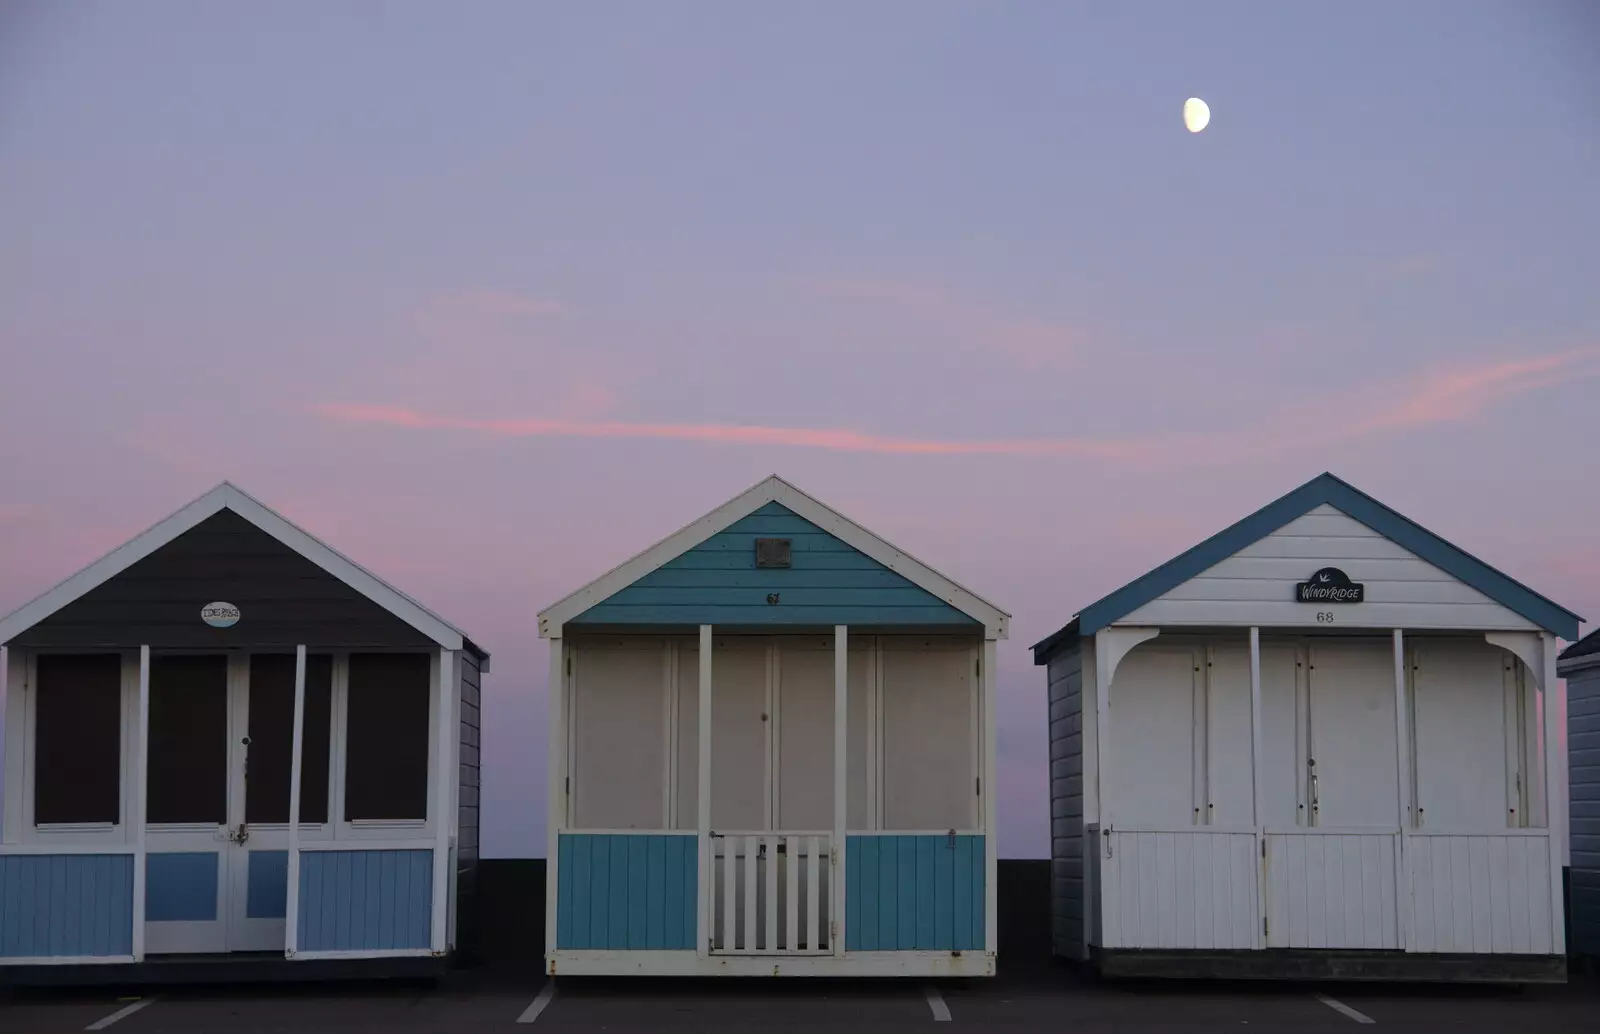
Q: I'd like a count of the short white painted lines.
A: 4